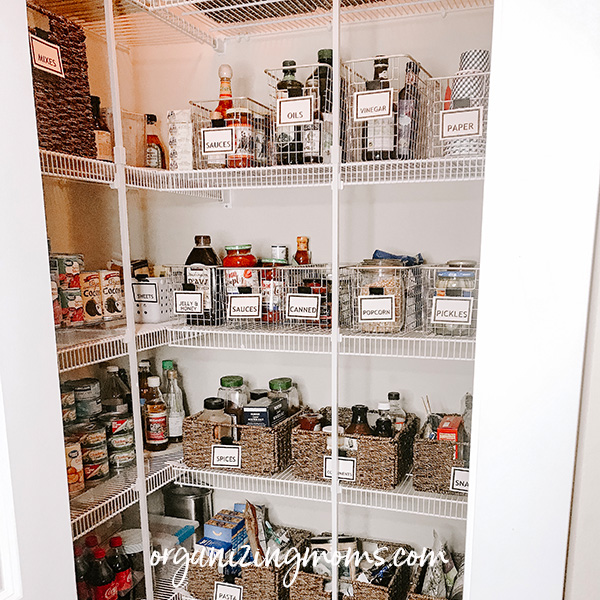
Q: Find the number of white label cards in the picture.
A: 15